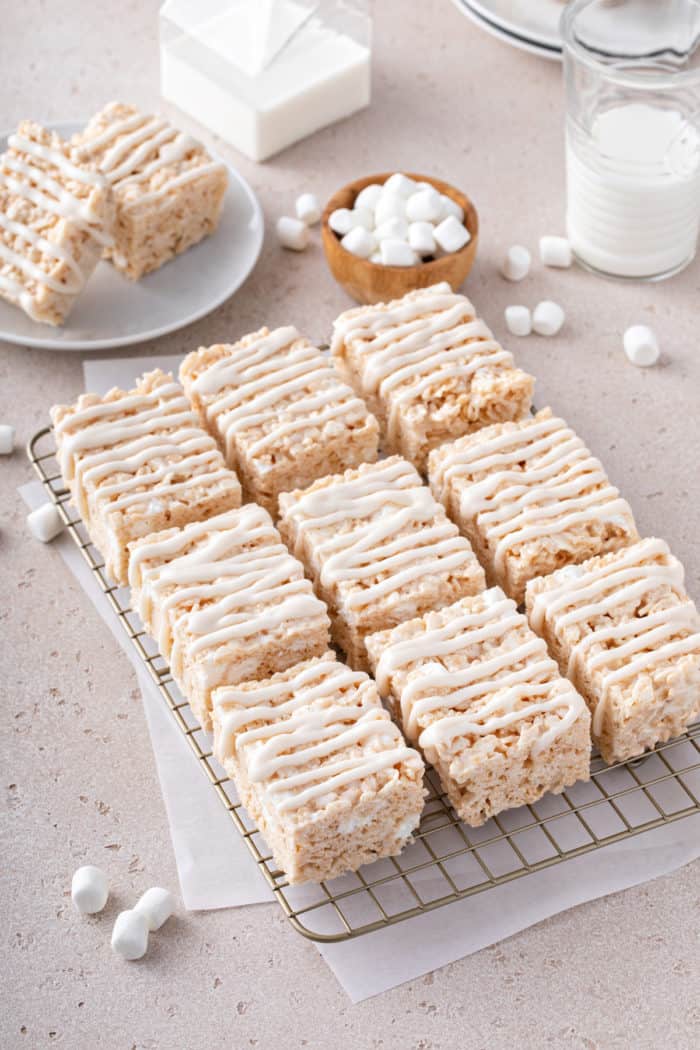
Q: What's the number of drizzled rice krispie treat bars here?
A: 11